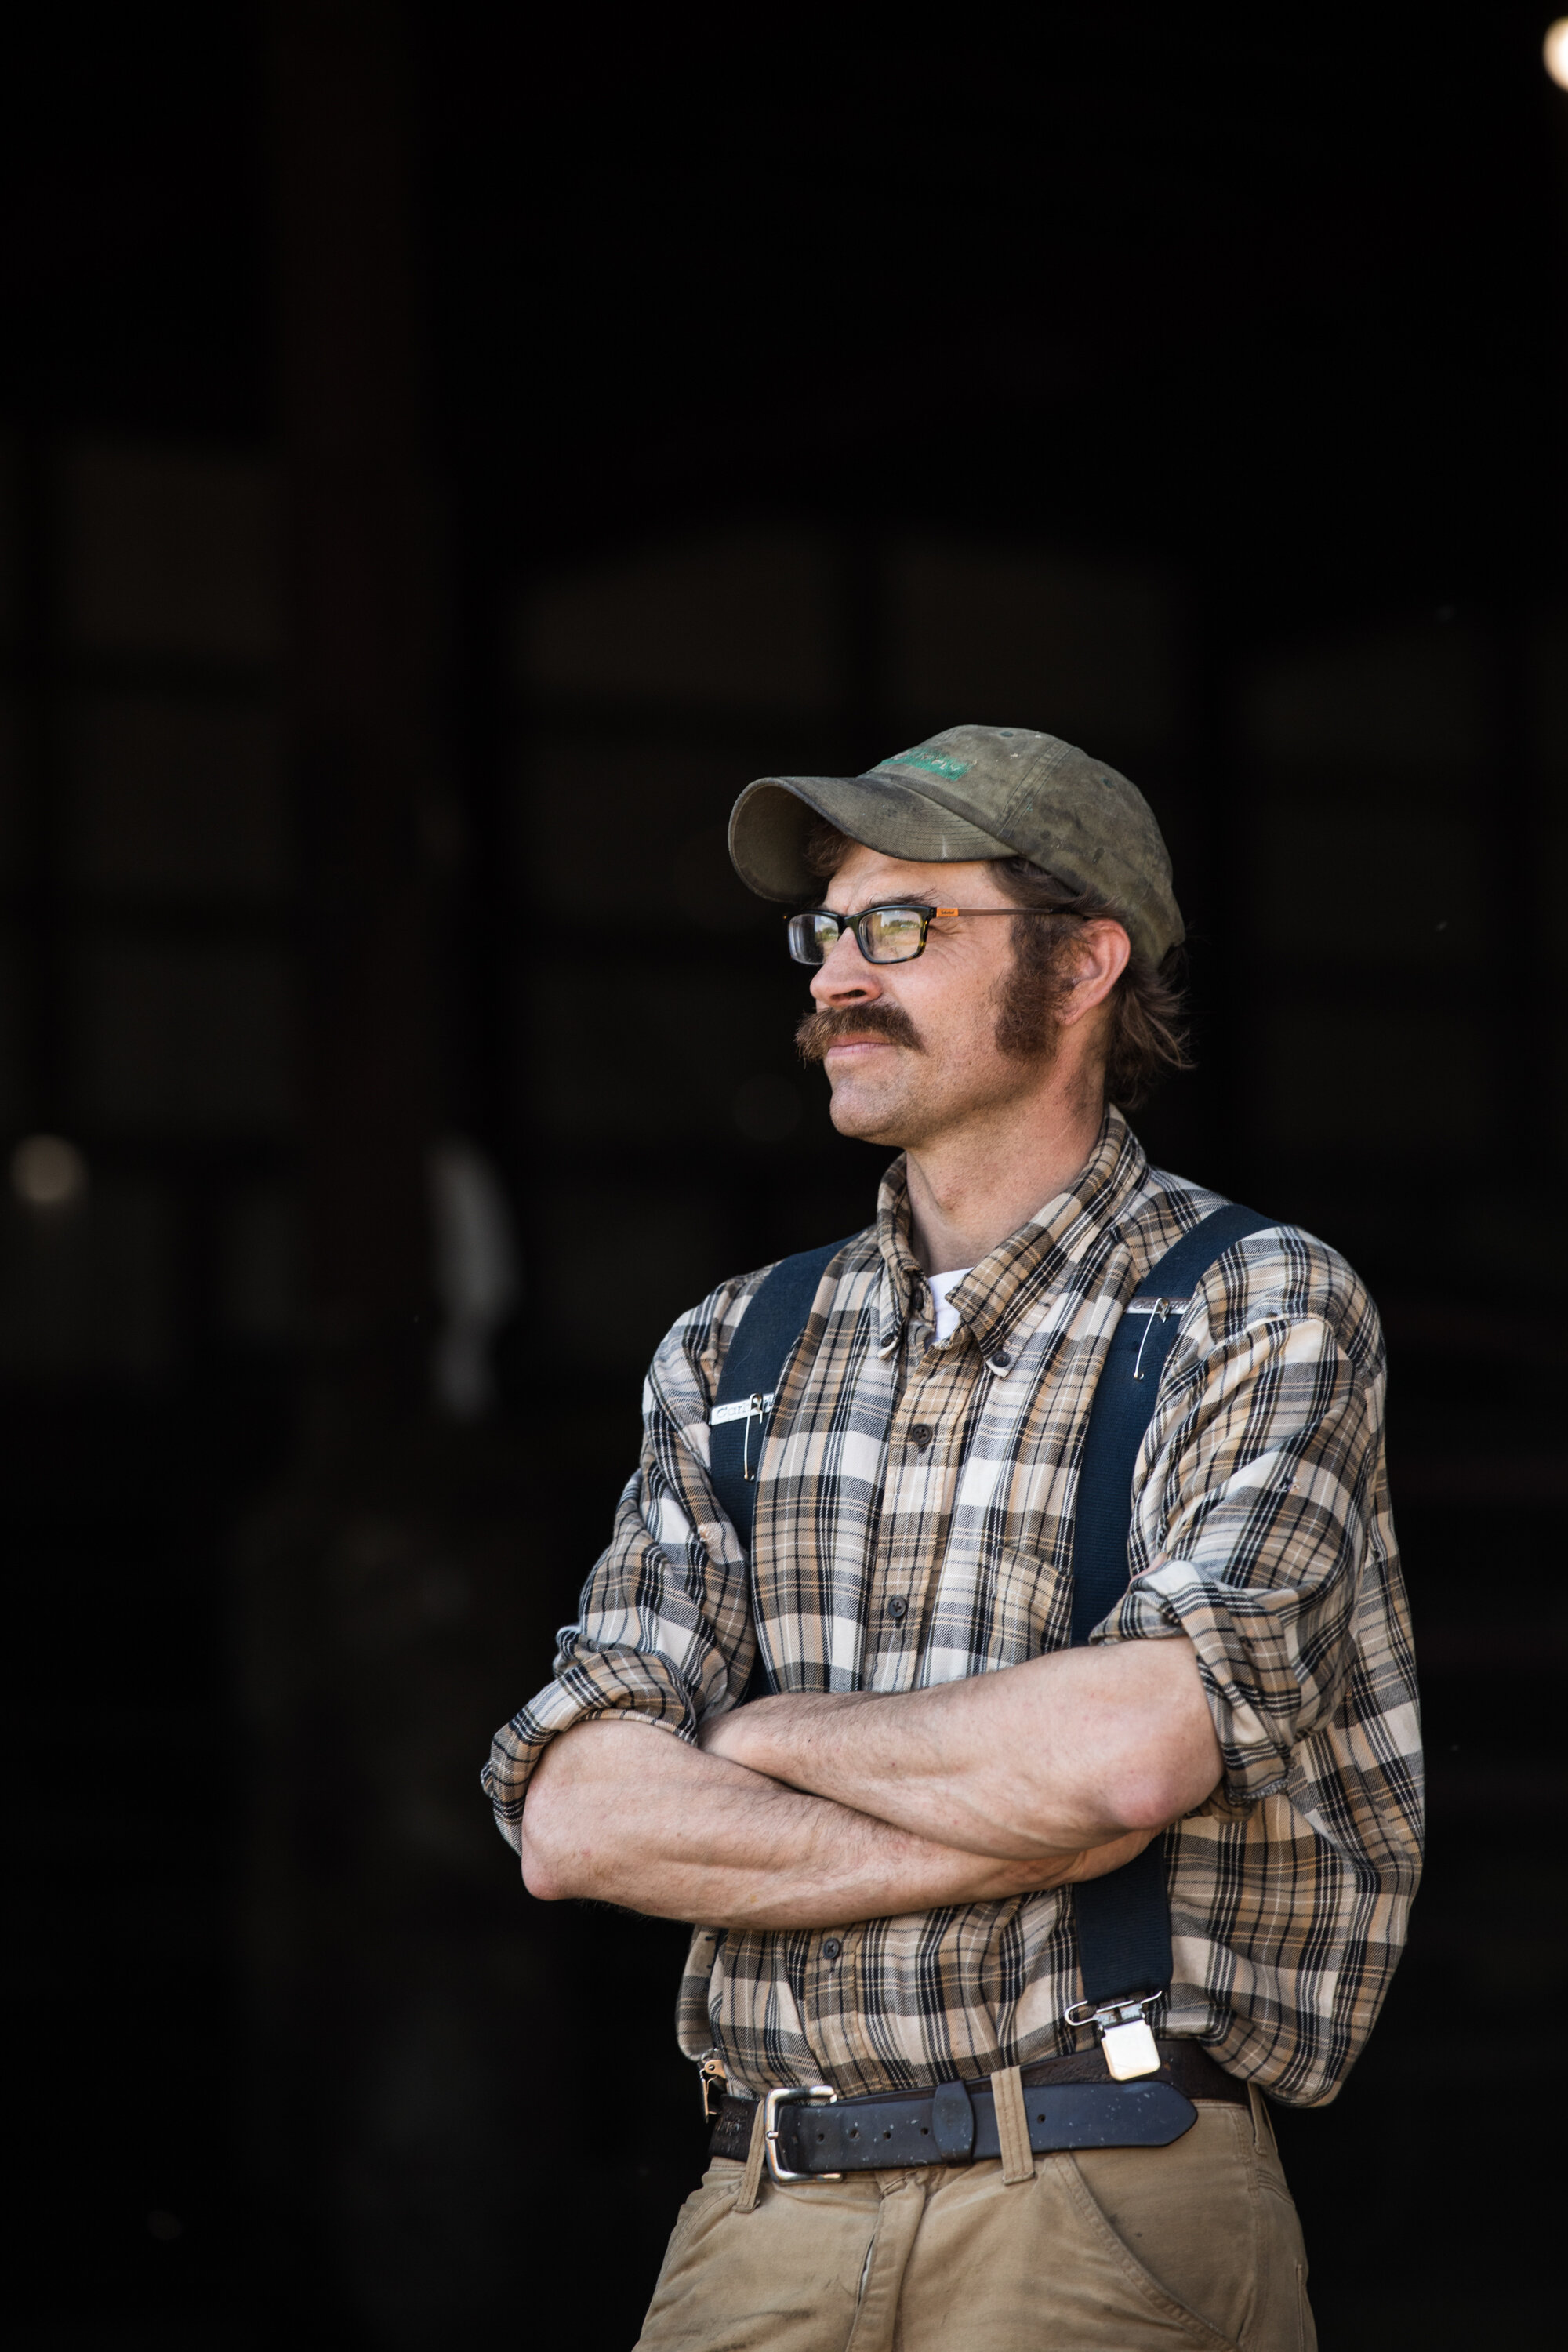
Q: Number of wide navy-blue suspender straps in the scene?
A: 2